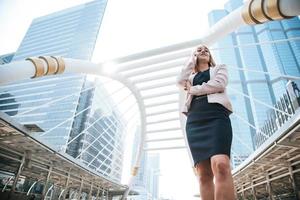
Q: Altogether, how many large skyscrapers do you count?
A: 2